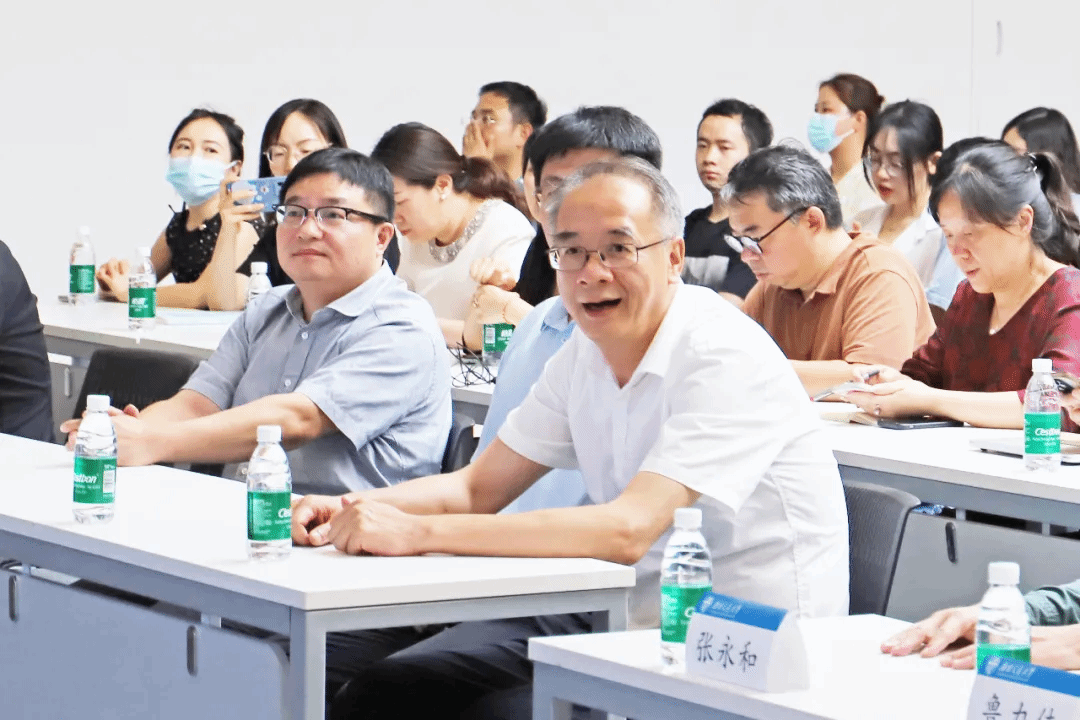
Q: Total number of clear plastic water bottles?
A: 9